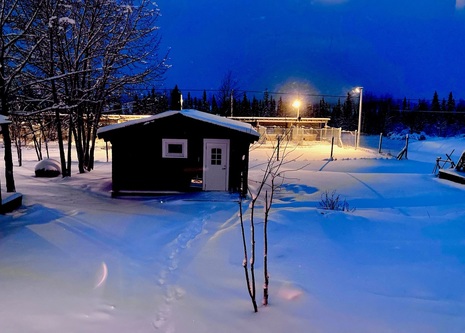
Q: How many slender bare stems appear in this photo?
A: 3